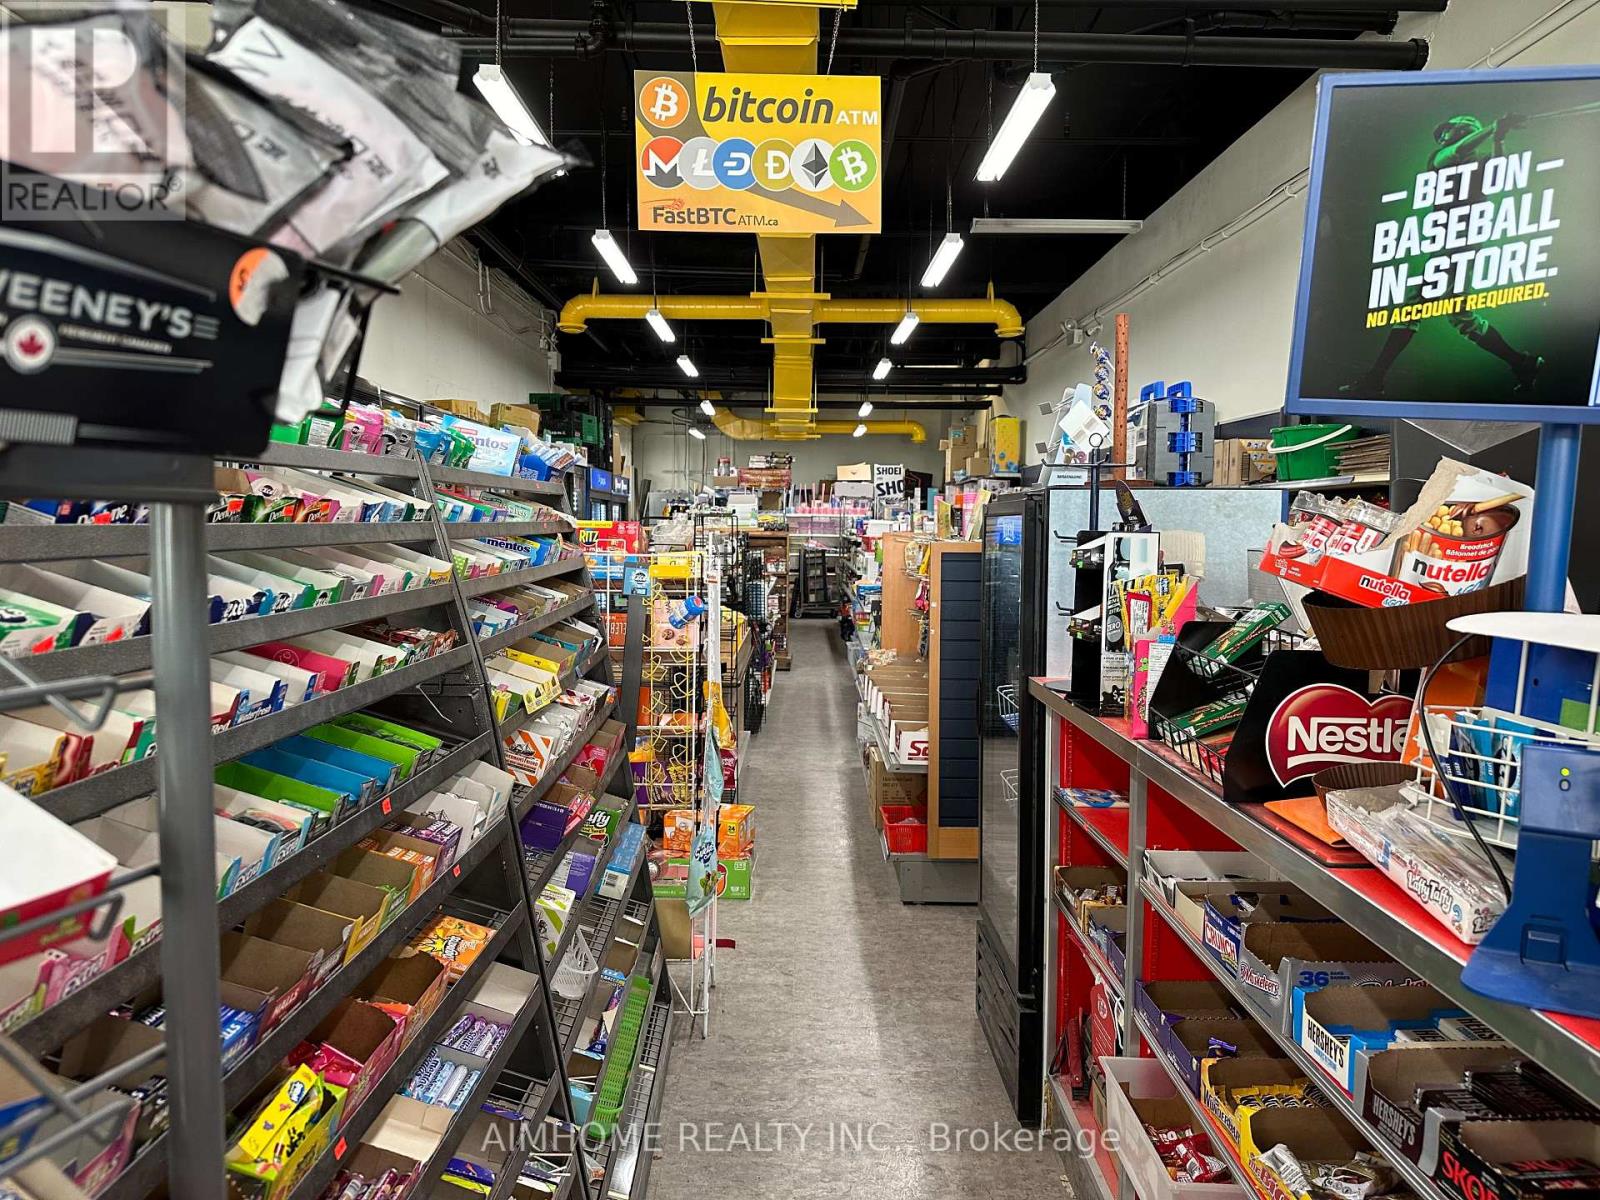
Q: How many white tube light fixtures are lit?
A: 12